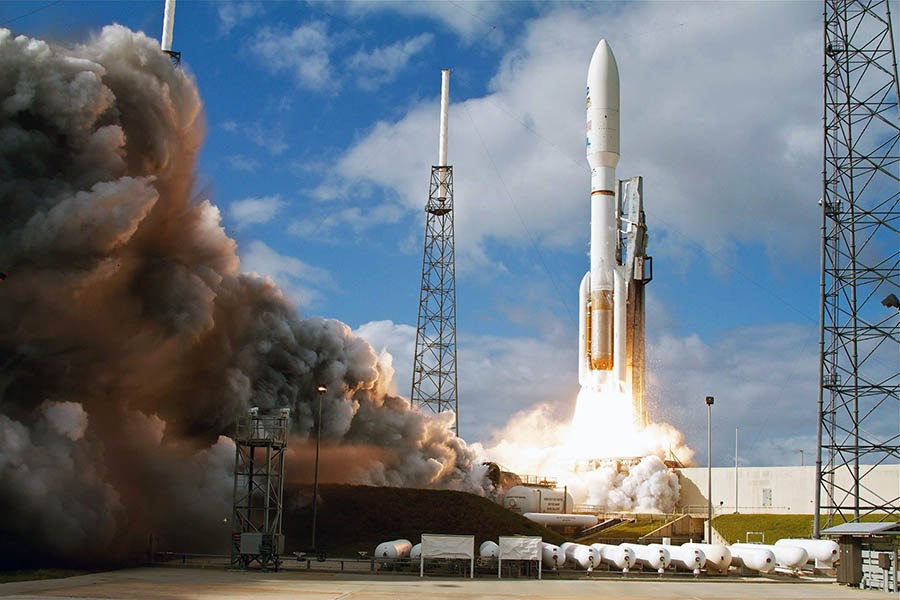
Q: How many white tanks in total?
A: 14